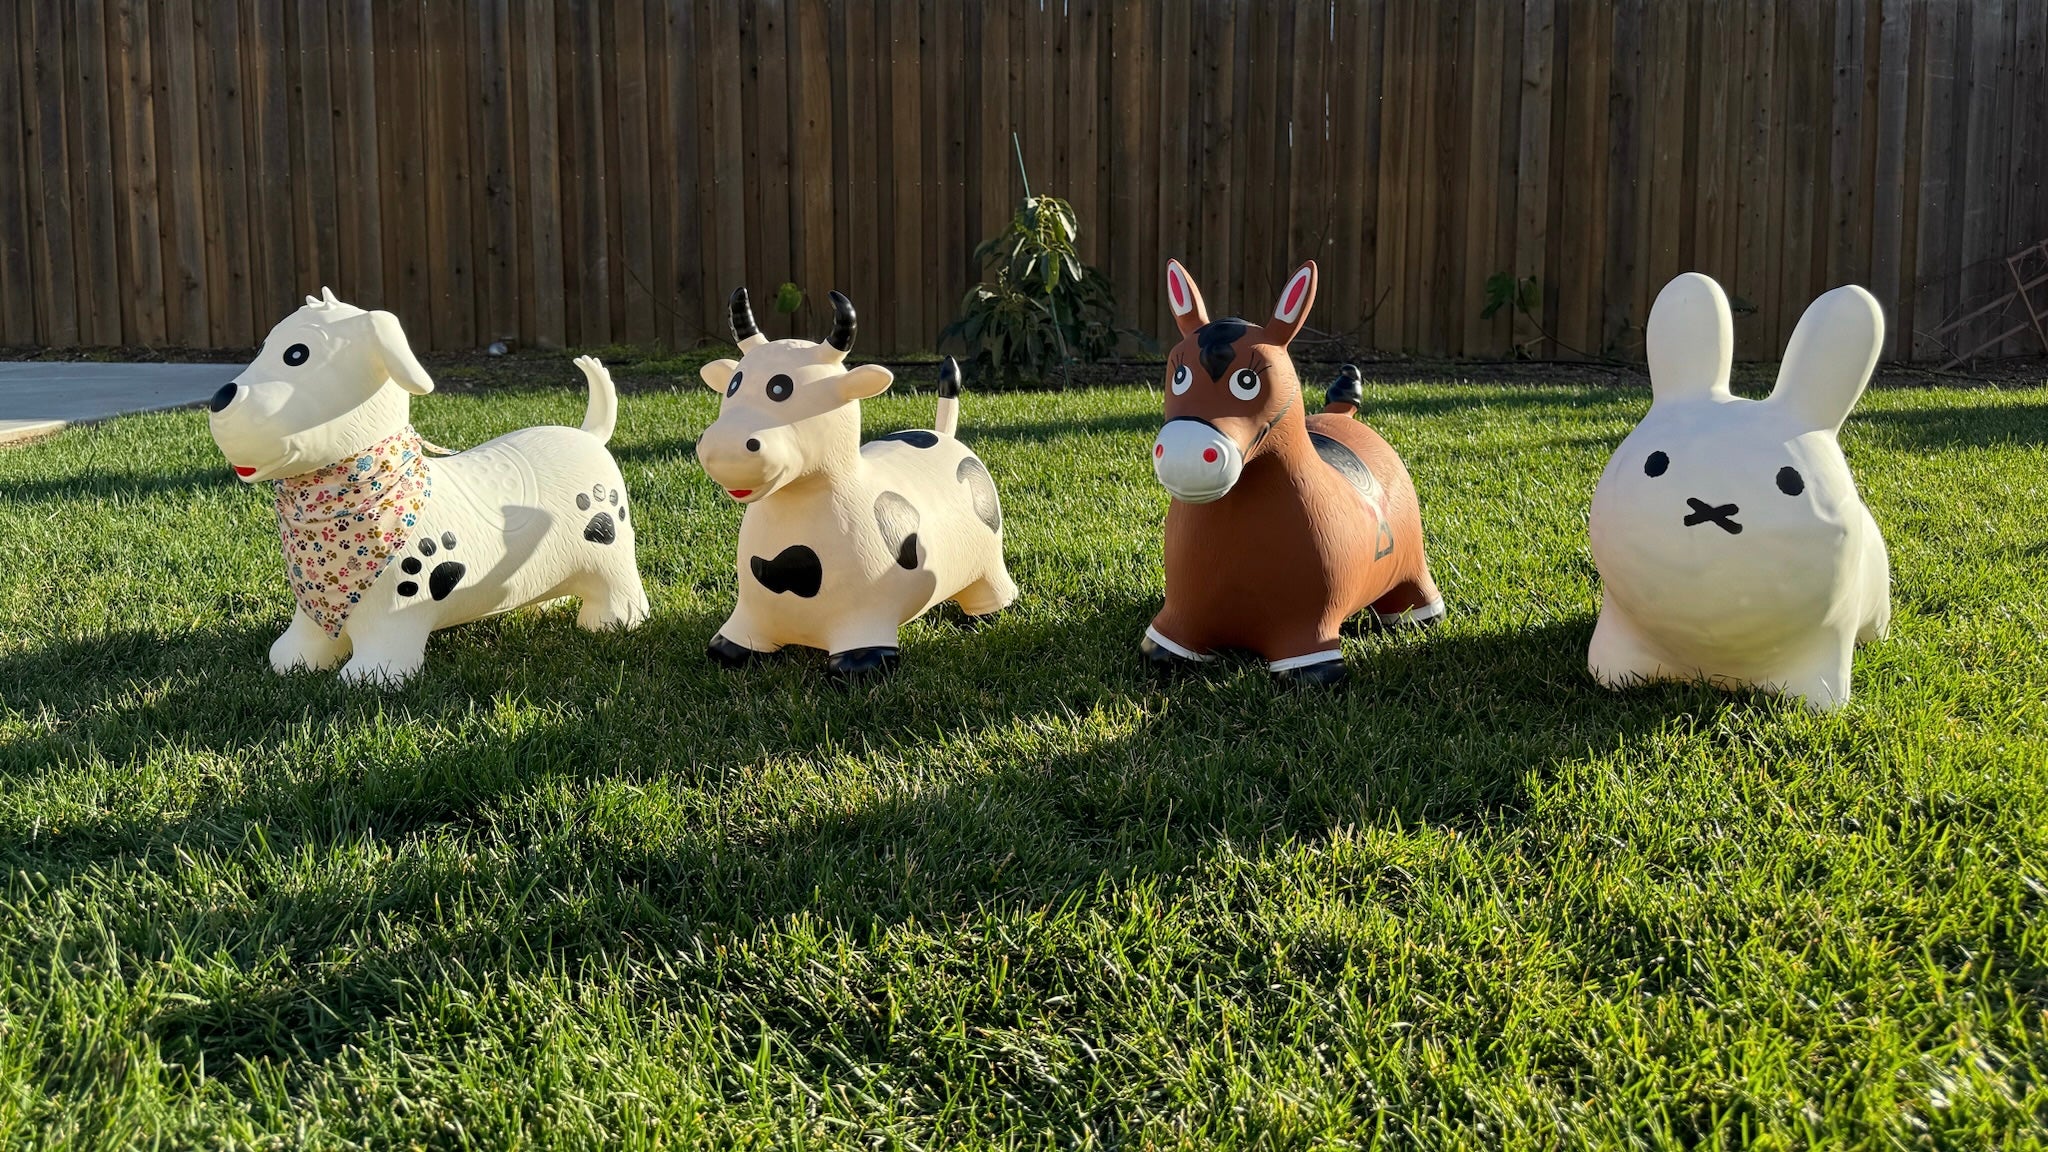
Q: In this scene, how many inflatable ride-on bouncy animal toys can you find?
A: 4